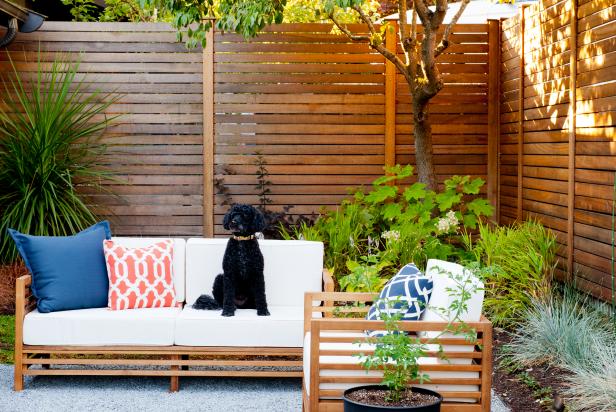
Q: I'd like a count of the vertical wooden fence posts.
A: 5